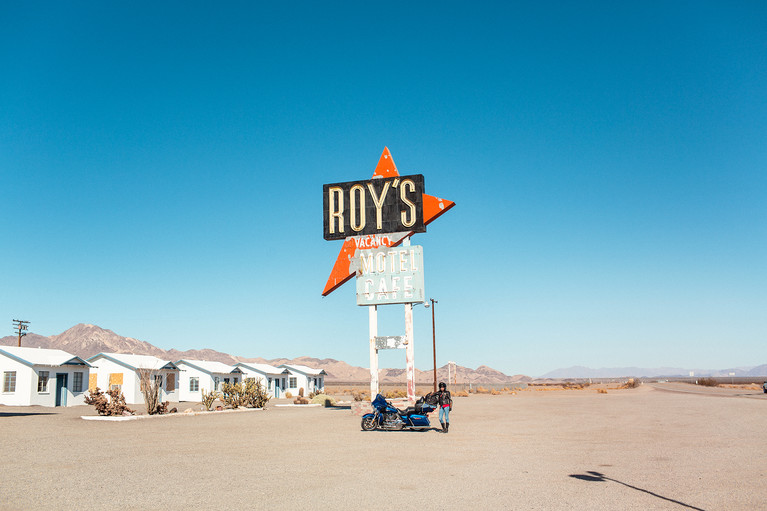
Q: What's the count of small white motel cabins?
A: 5